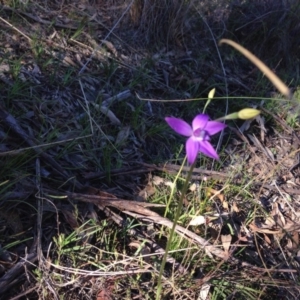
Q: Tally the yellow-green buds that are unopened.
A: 2